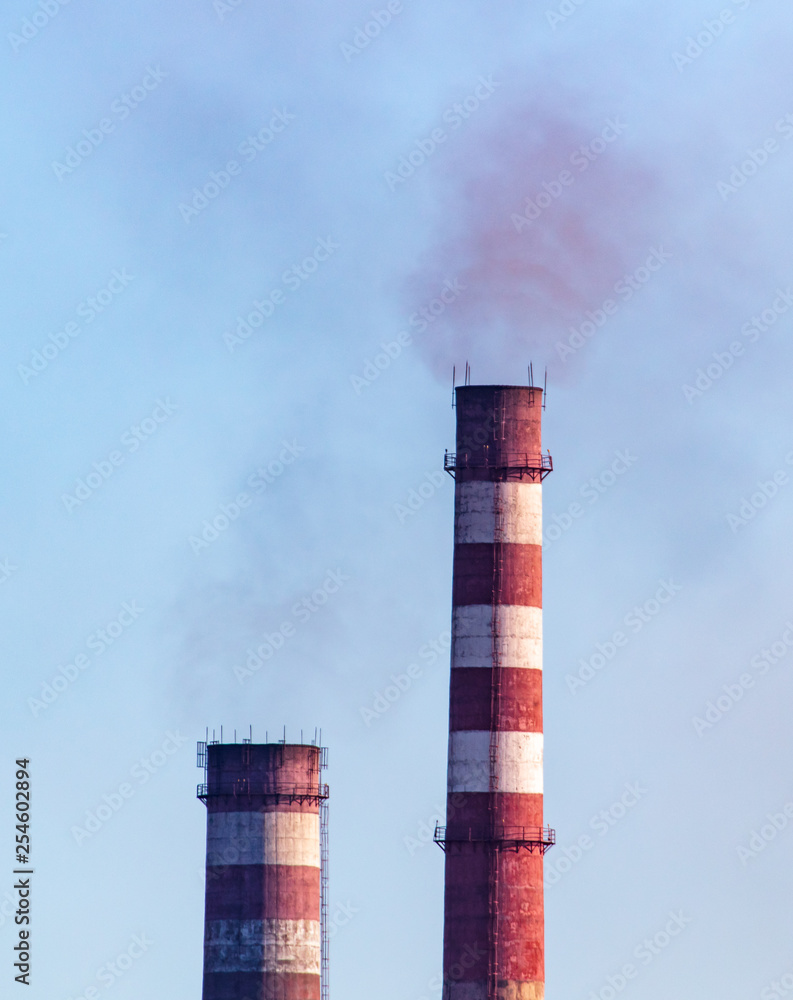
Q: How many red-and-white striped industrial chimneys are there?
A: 2